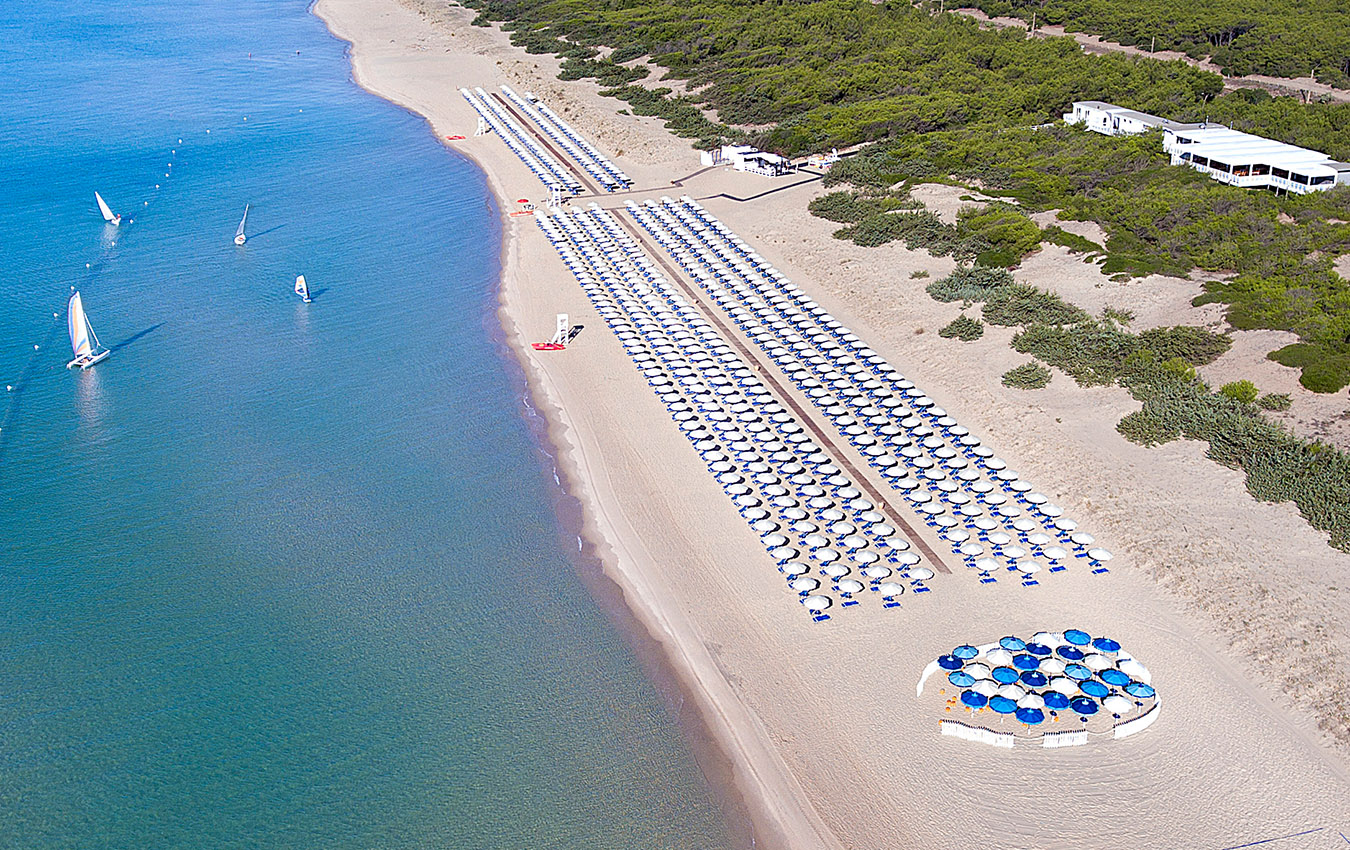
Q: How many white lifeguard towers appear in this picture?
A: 3